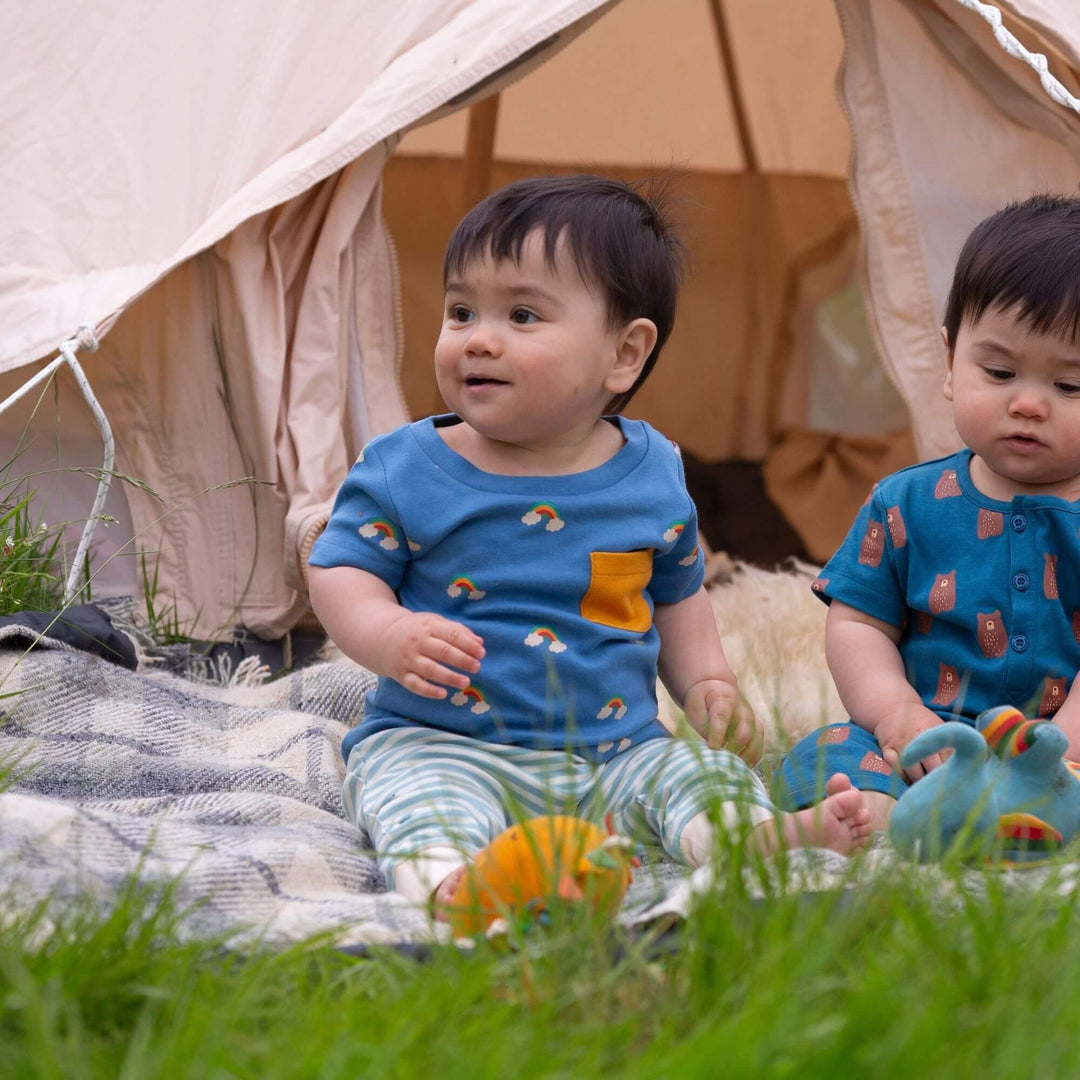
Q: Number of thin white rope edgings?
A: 2